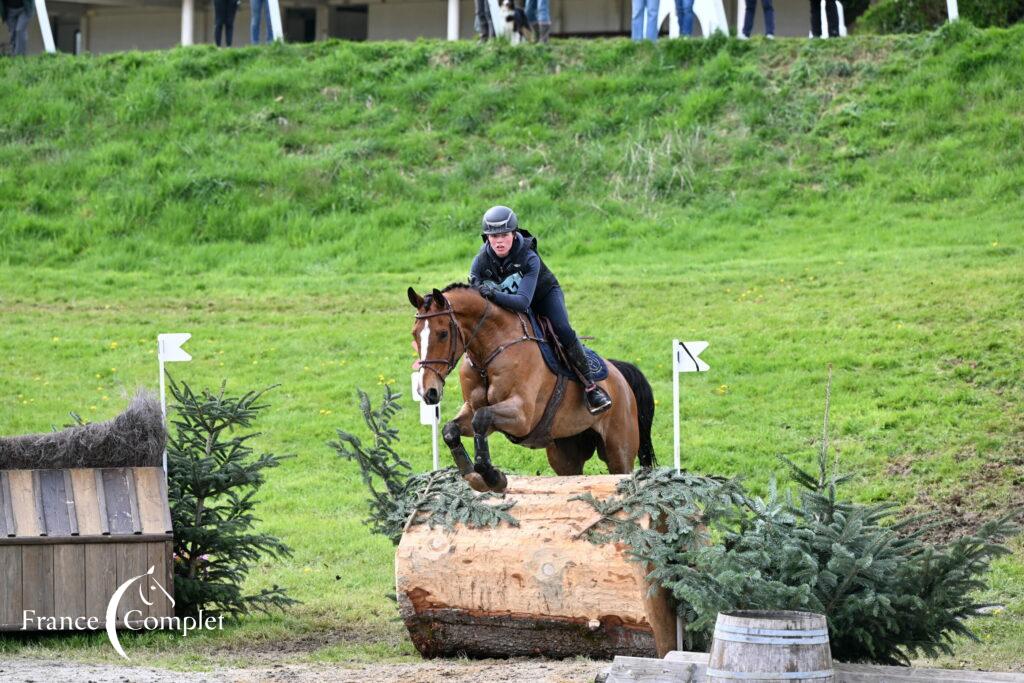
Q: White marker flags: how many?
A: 2